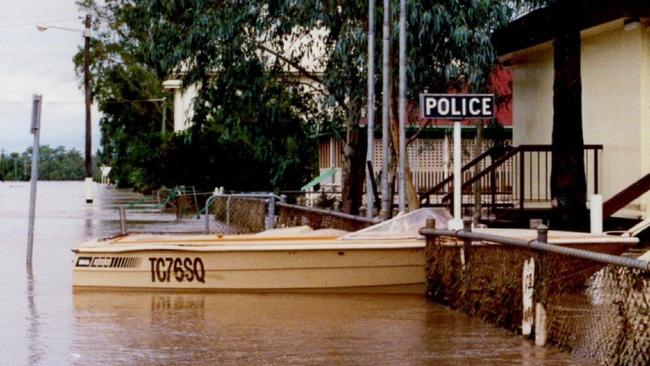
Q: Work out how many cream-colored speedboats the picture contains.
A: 1